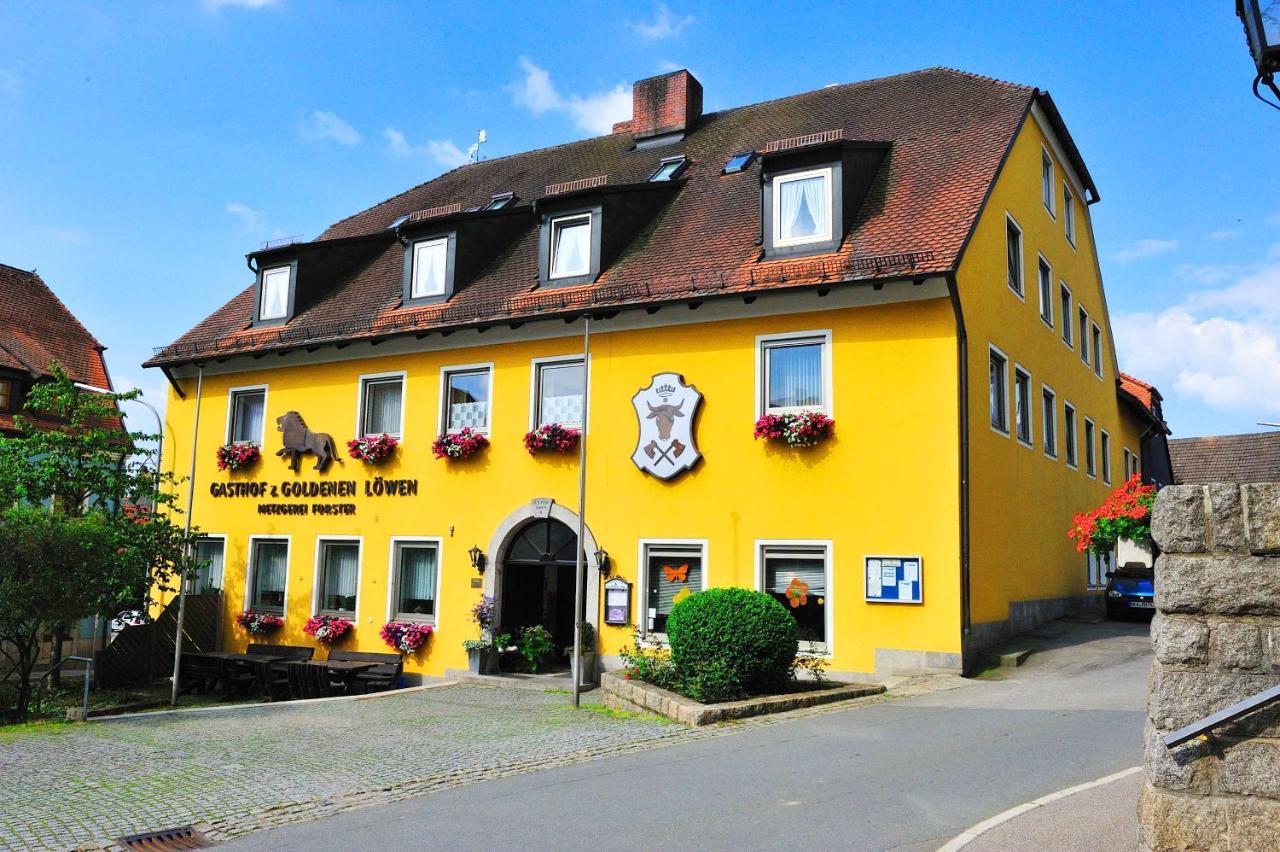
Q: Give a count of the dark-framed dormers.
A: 4